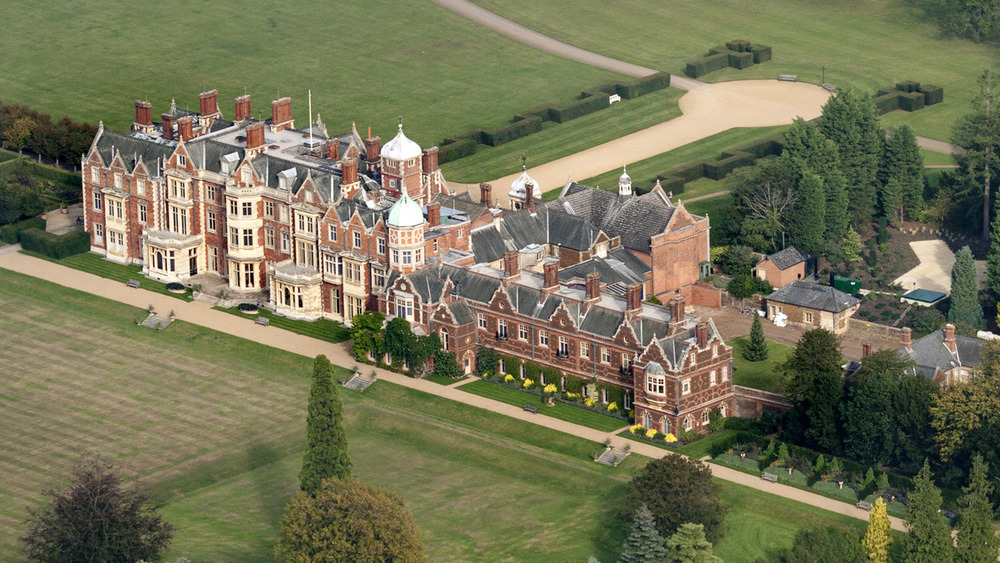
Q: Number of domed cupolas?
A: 4